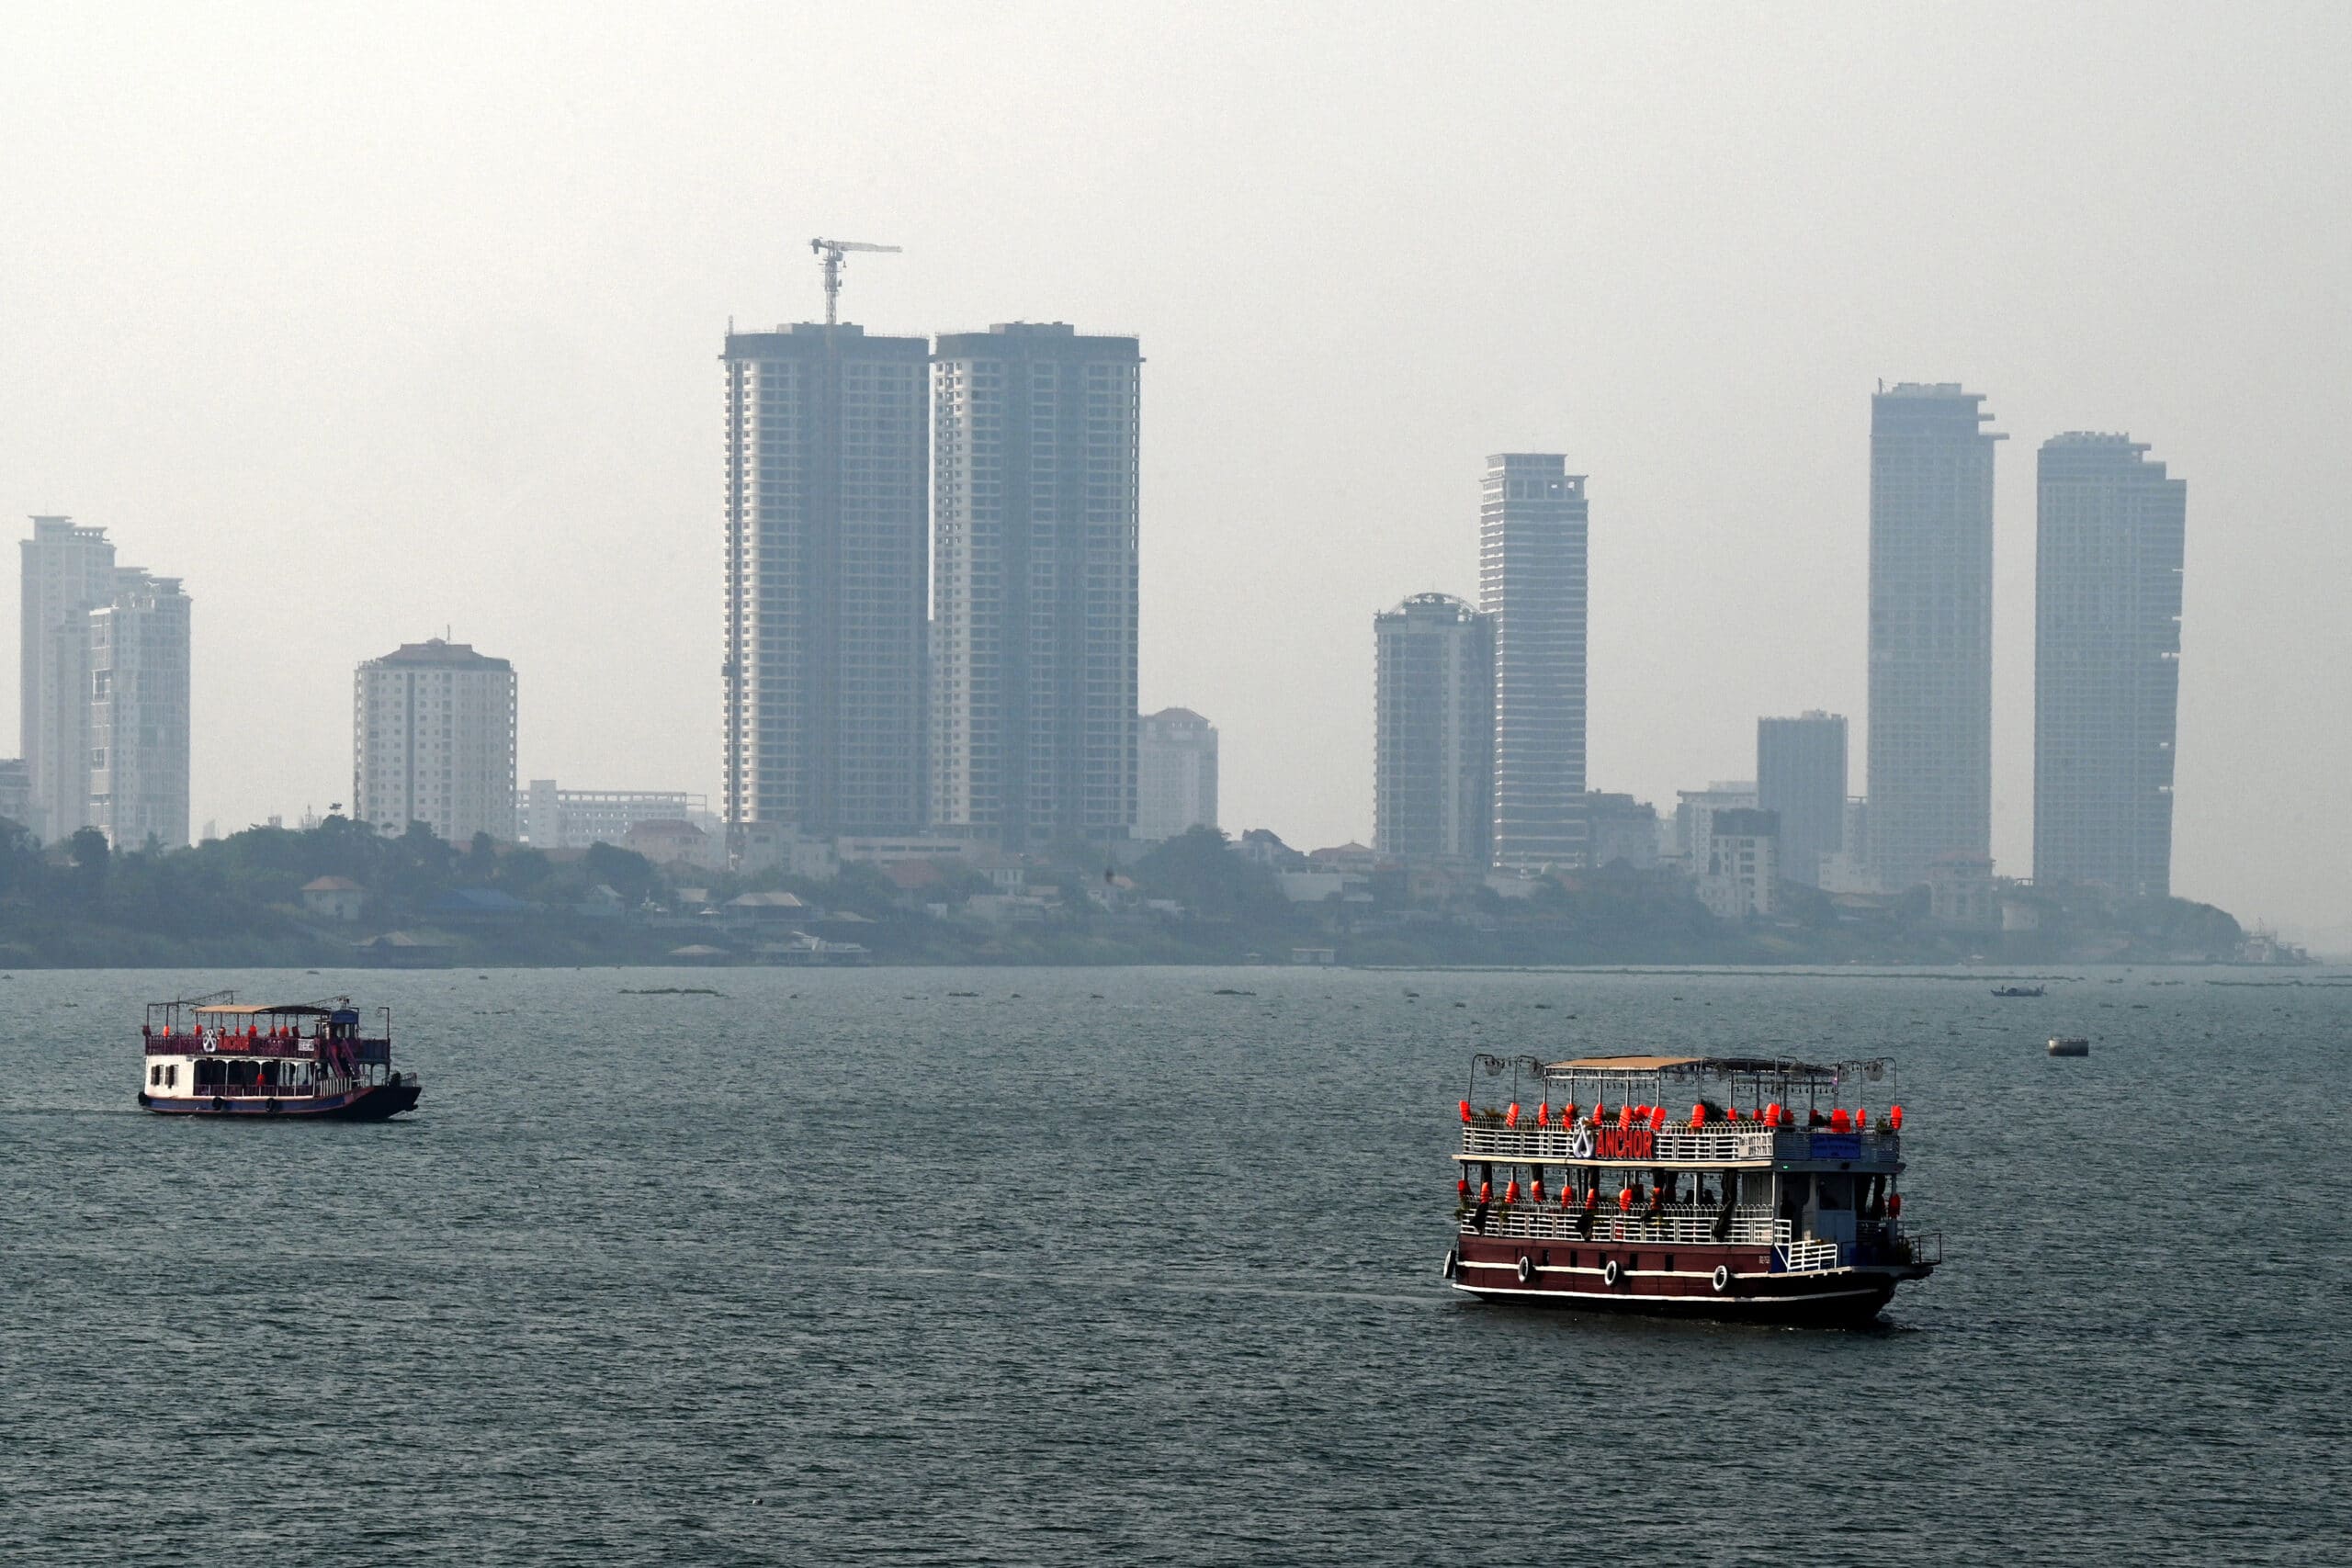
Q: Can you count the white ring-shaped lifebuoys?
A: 3